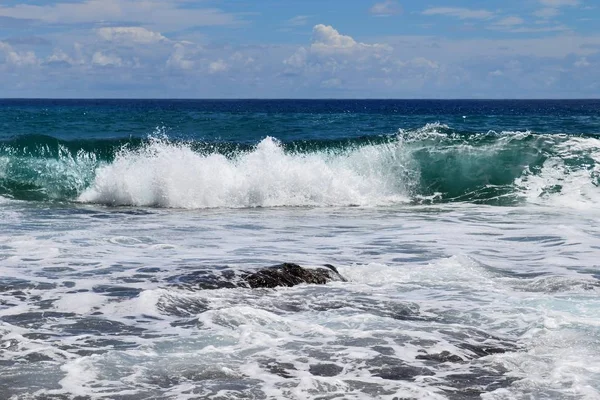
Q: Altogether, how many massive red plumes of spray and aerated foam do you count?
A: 0